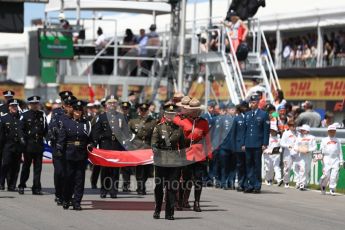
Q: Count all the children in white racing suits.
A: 4